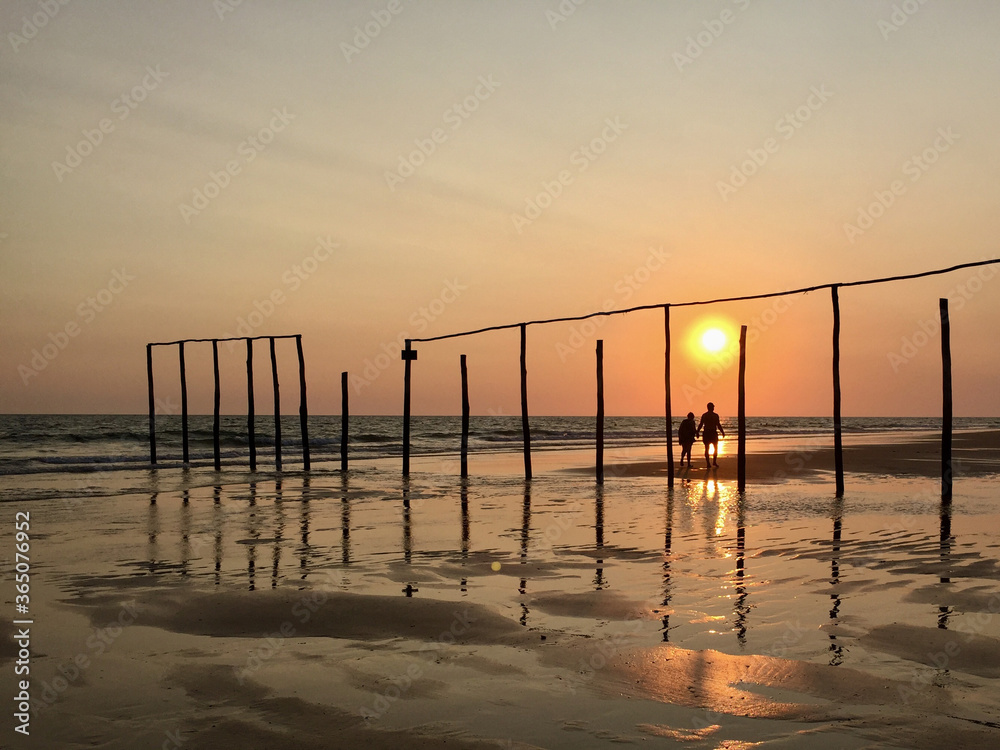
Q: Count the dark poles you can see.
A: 15